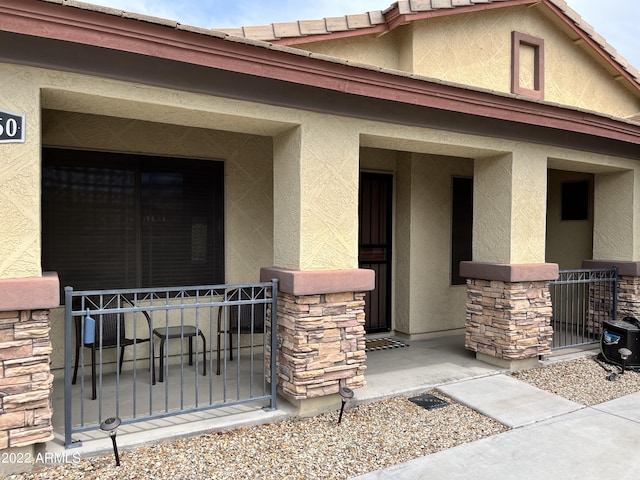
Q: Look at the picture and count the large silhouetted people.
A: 0